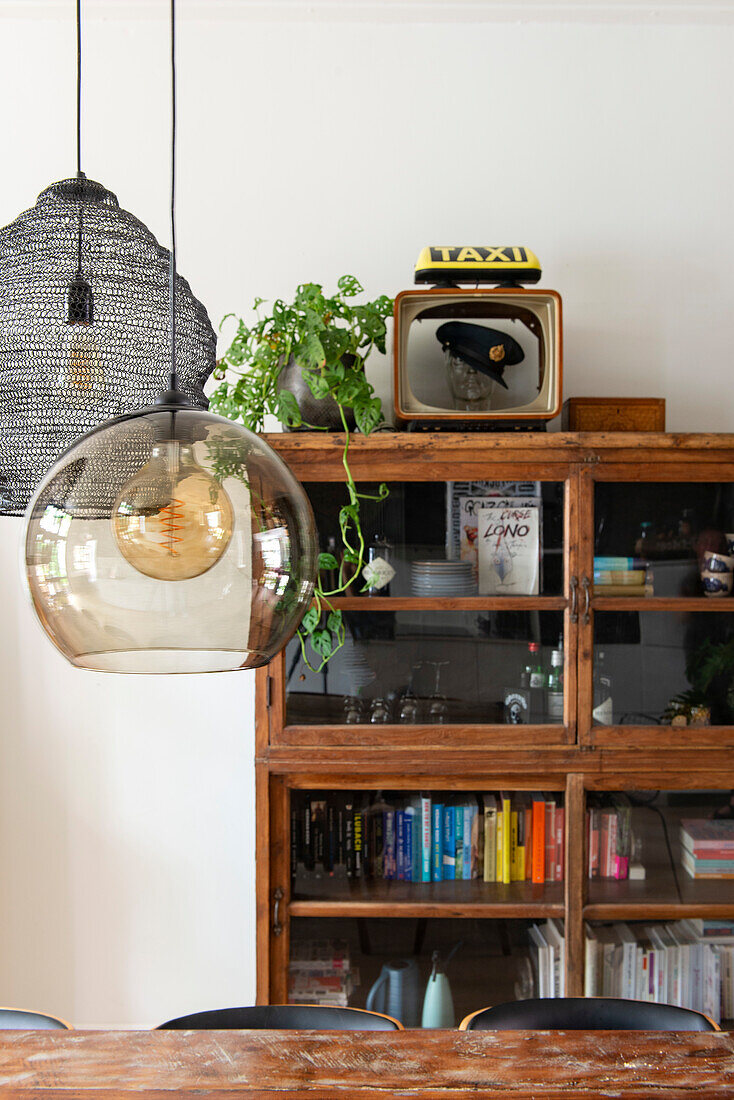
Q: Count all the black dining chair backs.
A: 3